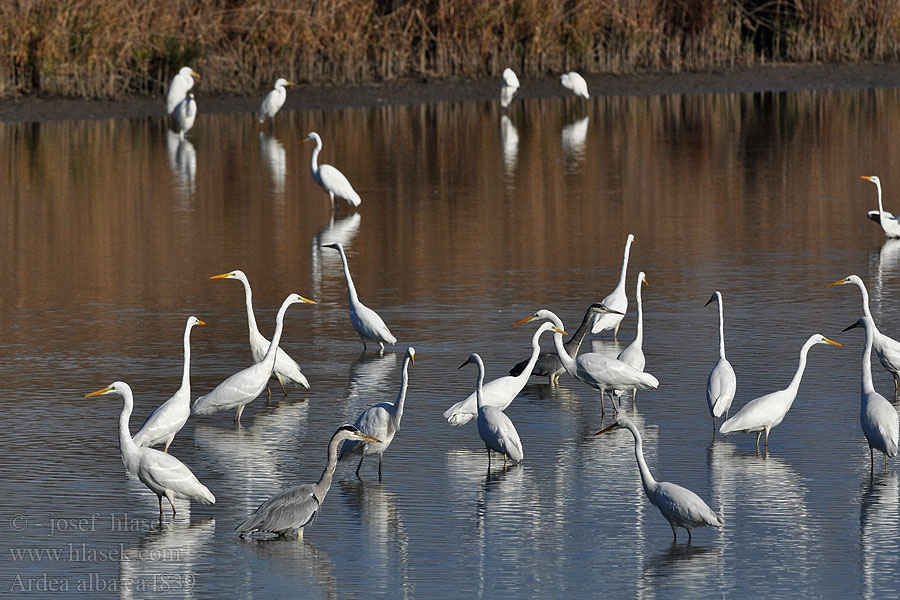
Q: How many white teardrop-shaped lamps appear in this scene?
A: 0